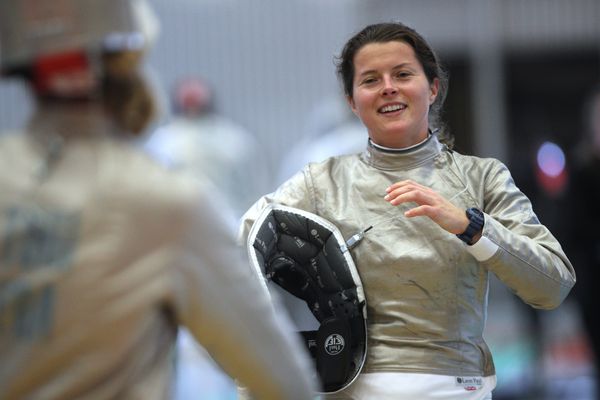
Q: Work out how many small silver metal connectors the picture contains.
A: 1